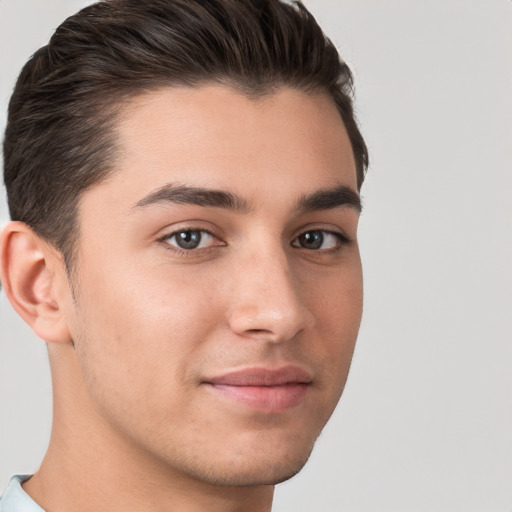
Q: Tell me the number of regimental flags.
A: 0